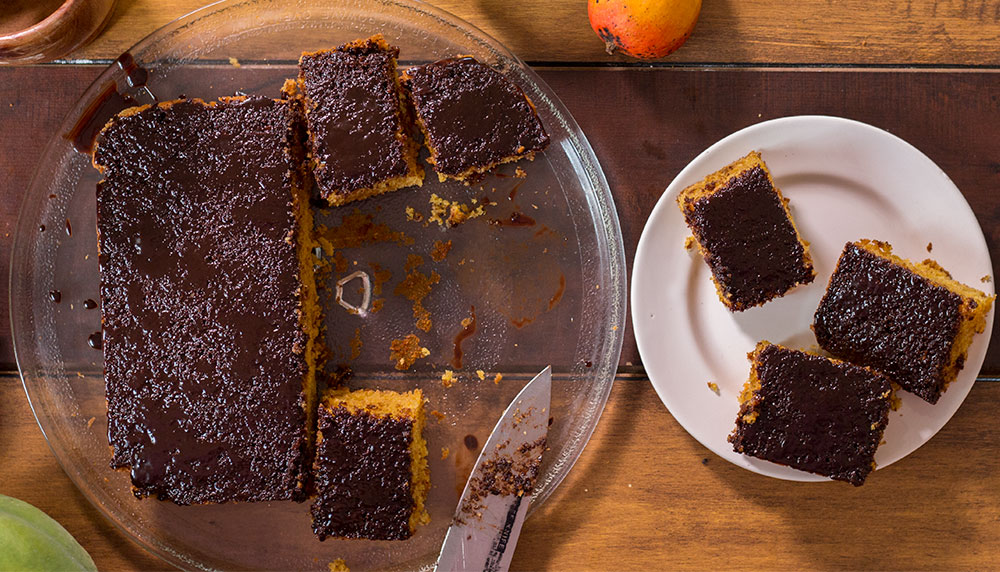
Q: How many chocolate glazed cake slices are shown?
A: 6